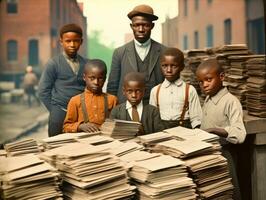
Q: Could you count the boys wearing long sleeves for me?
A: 5